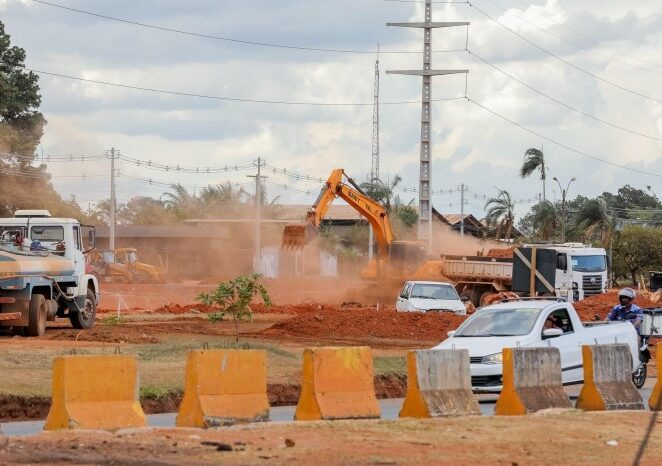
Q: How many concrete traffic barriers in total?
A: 7